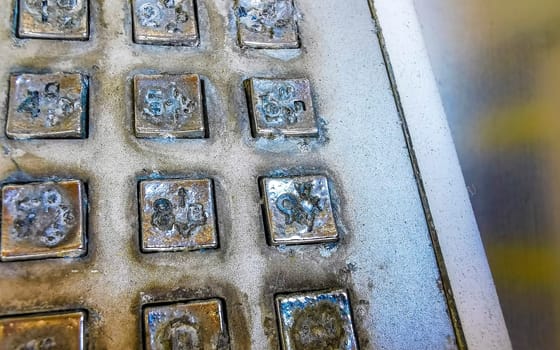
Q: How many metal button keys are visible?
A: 12